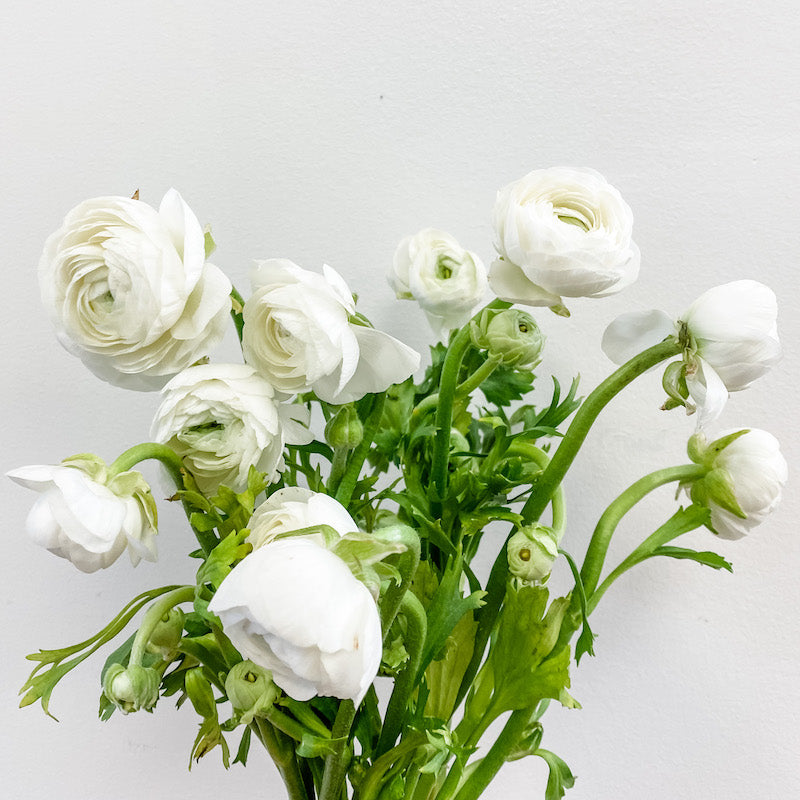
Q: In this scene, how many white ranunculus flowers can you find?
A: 10